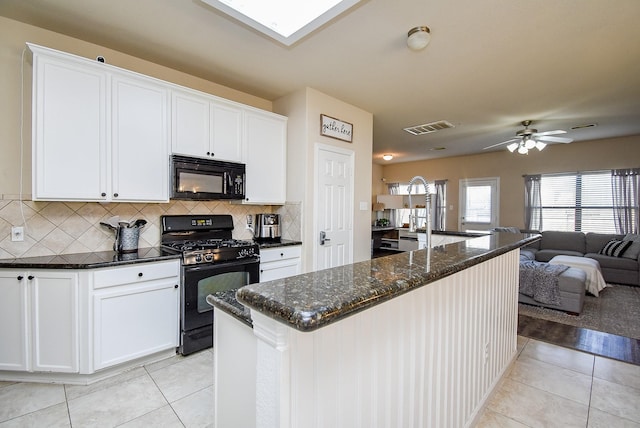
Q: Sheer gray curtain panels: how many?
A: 4